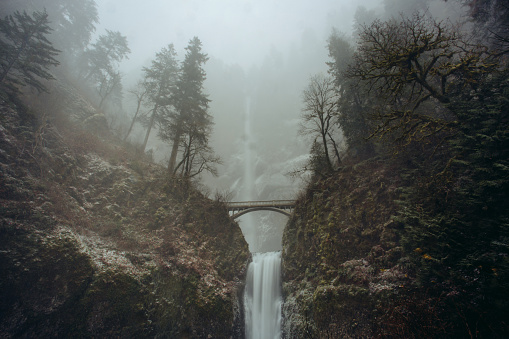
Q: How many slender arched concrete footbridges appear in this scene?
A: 1